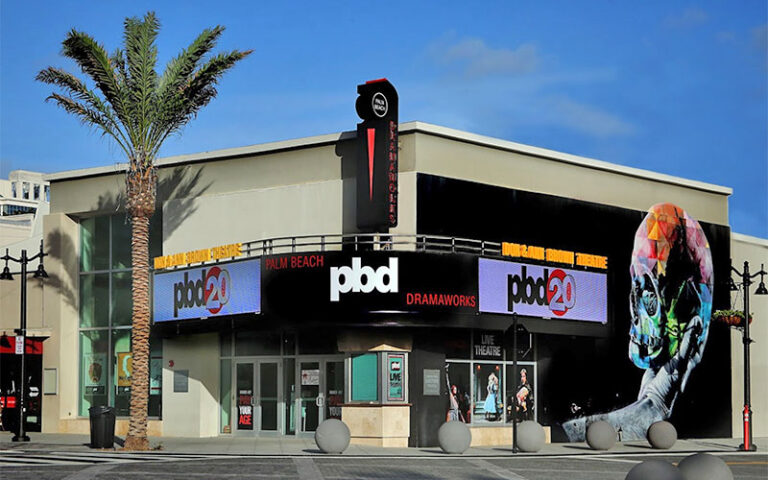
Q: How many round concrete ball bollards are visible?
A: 7